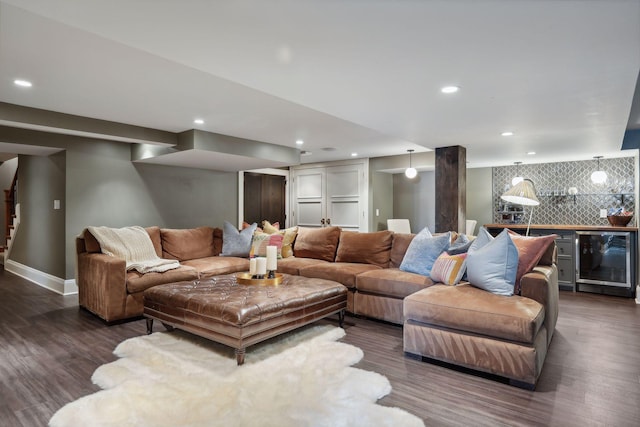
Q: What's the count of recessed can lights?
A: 7